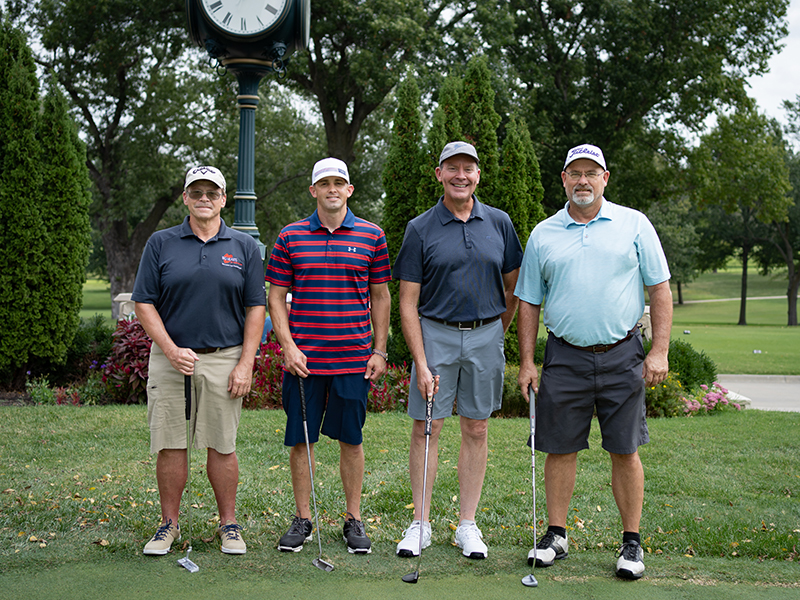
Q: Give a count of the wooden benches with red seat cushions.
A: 0